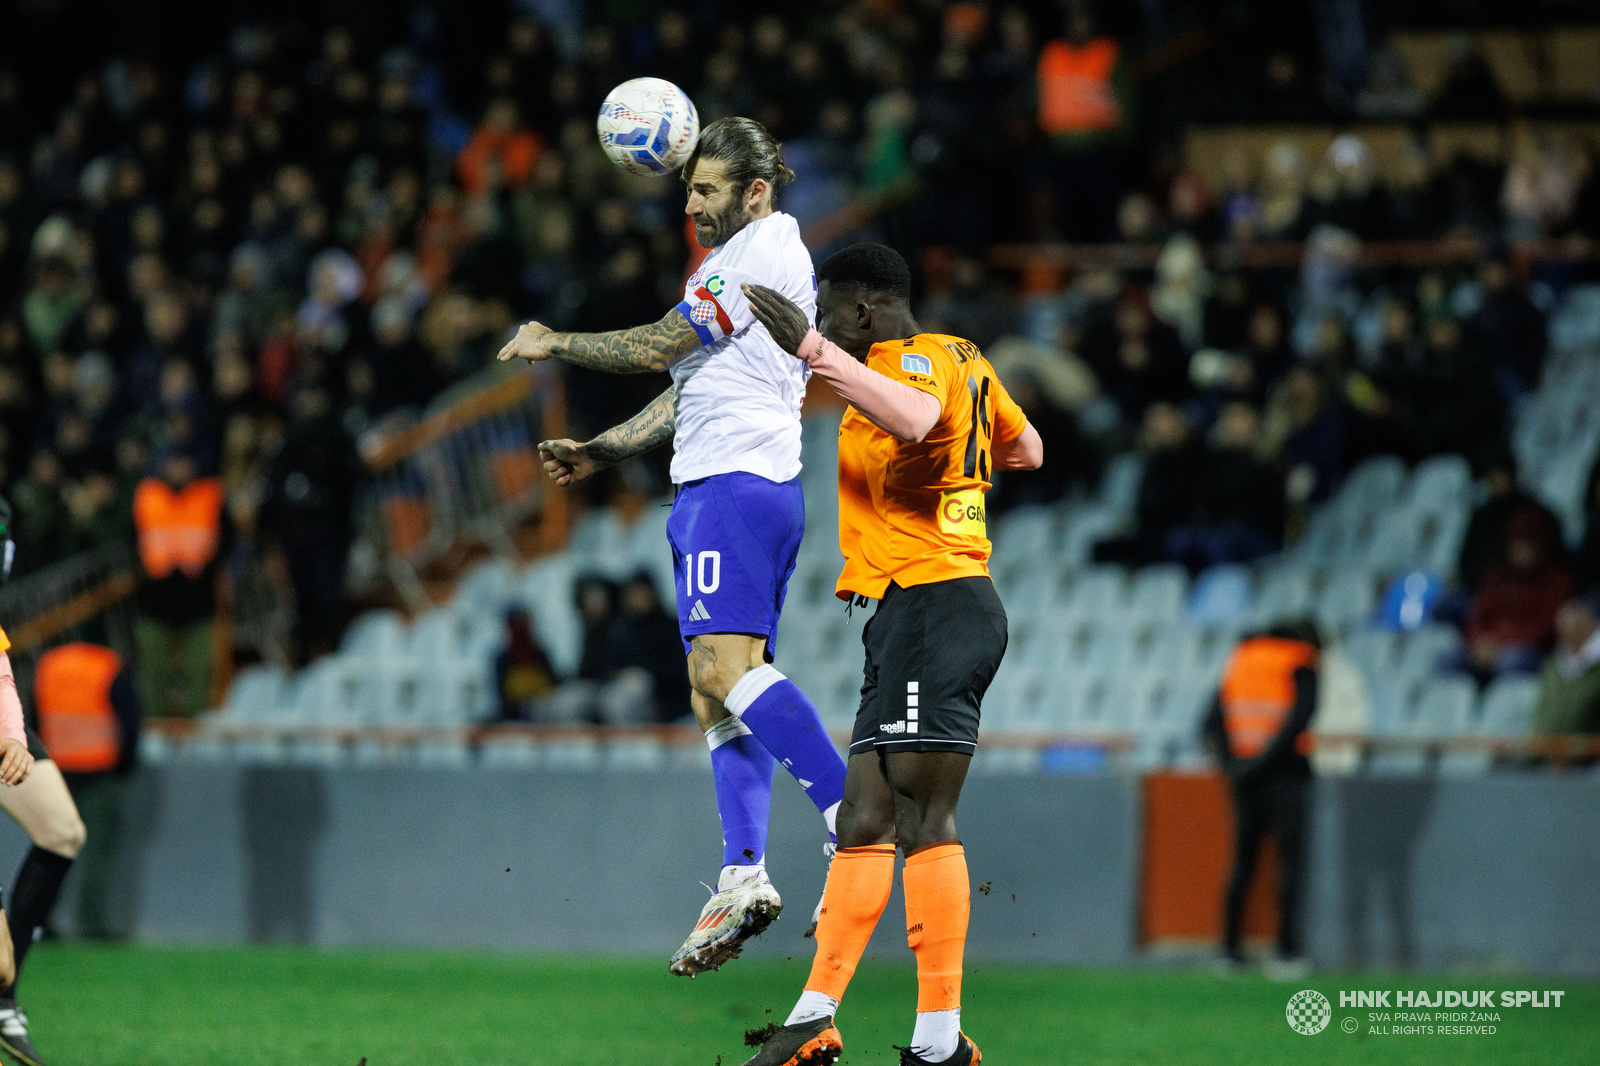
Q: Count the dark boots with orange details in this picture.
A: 2